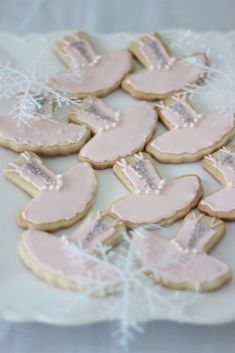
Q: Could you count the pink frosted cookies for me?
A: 10